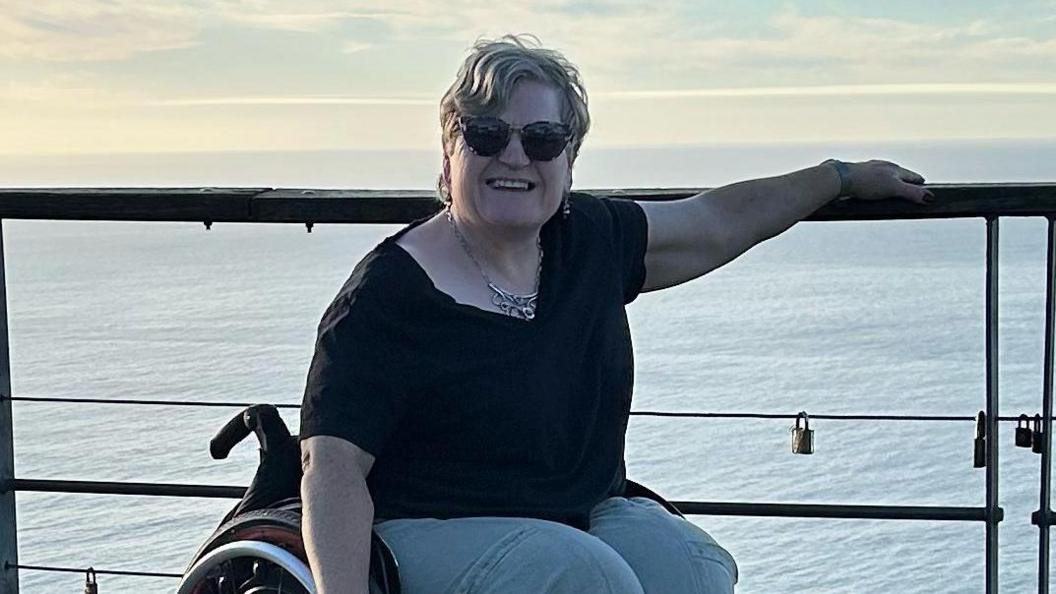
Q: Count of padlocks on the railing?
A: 5